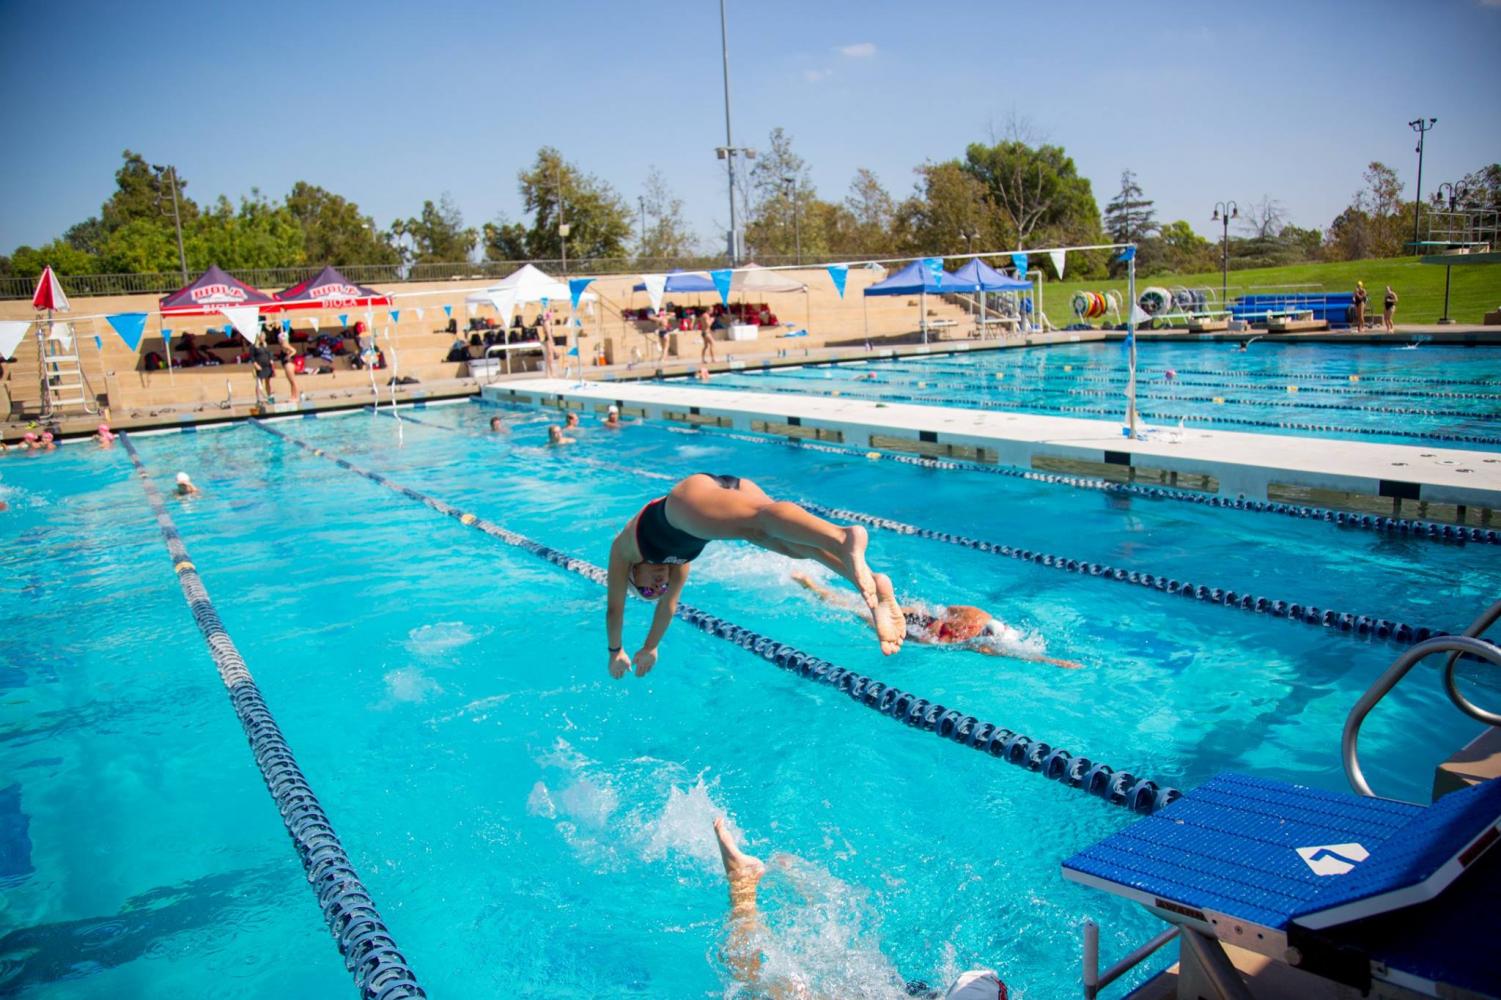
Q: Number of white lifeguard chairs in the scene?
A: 1